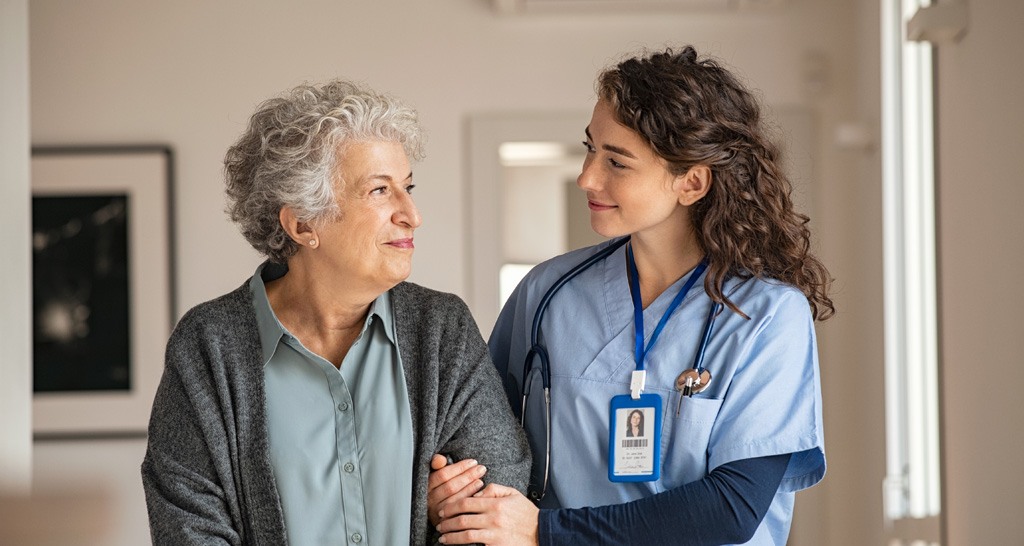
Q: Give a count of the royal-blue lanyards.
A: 1